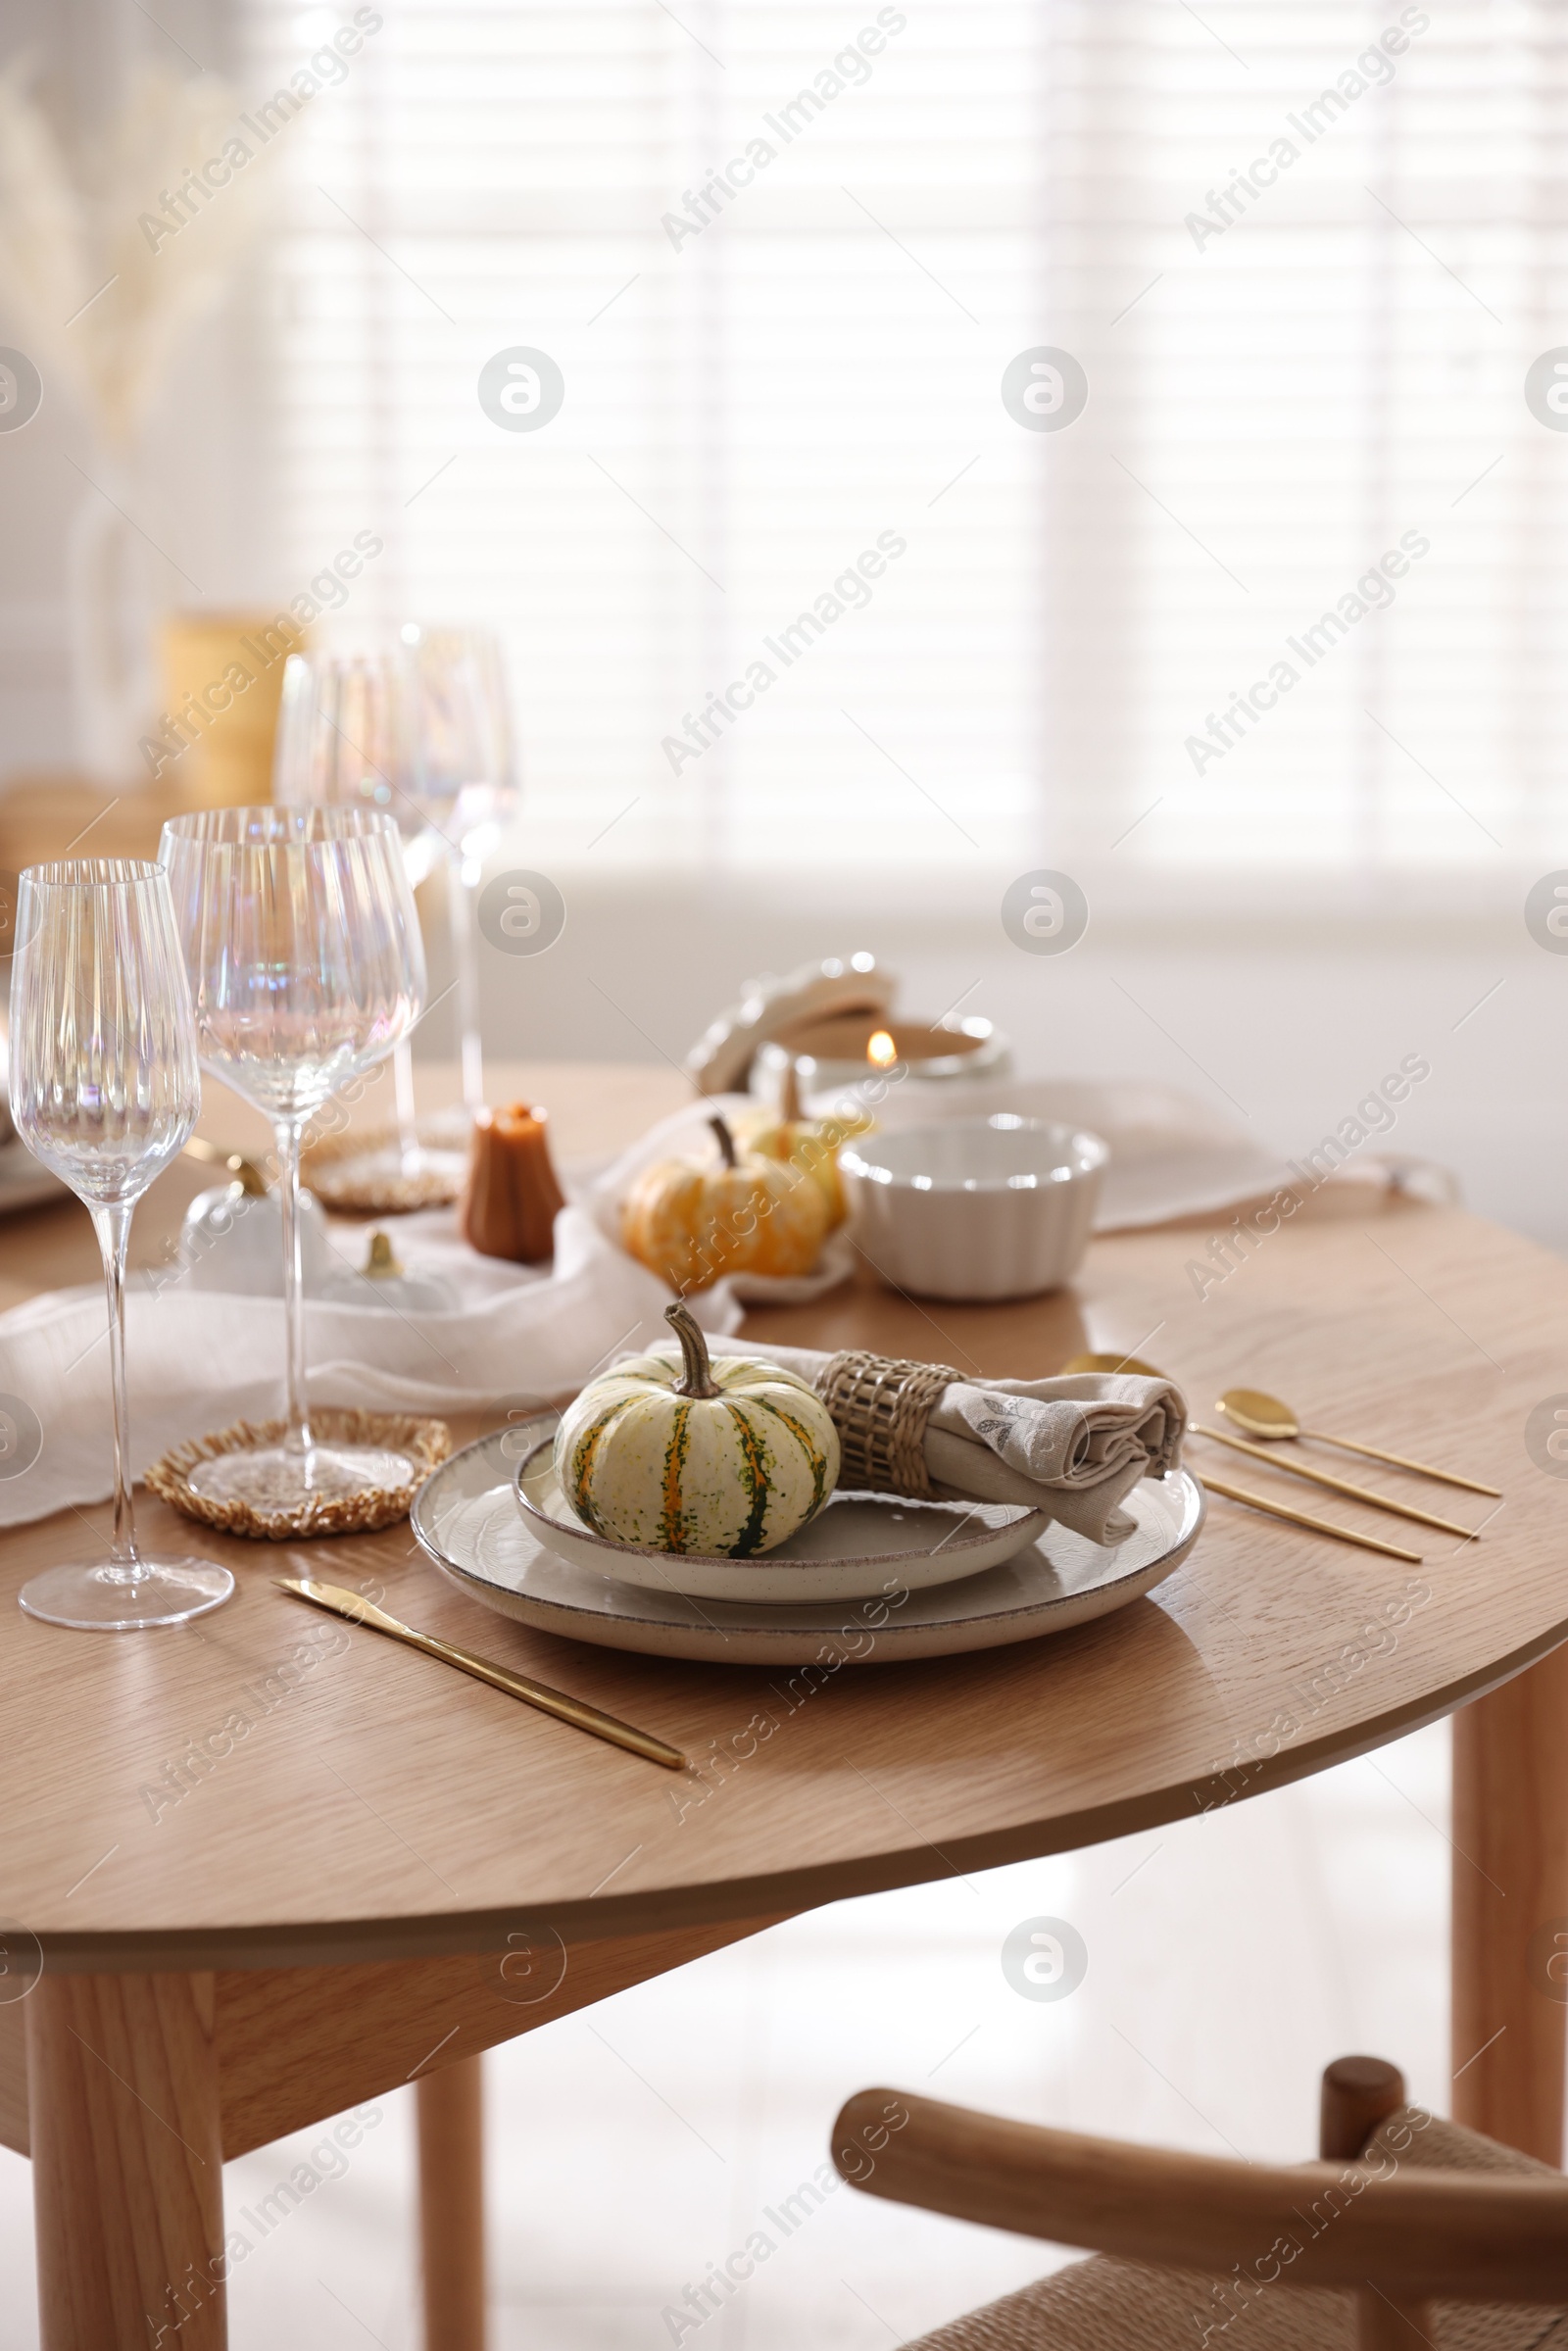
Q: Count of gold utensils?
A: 4